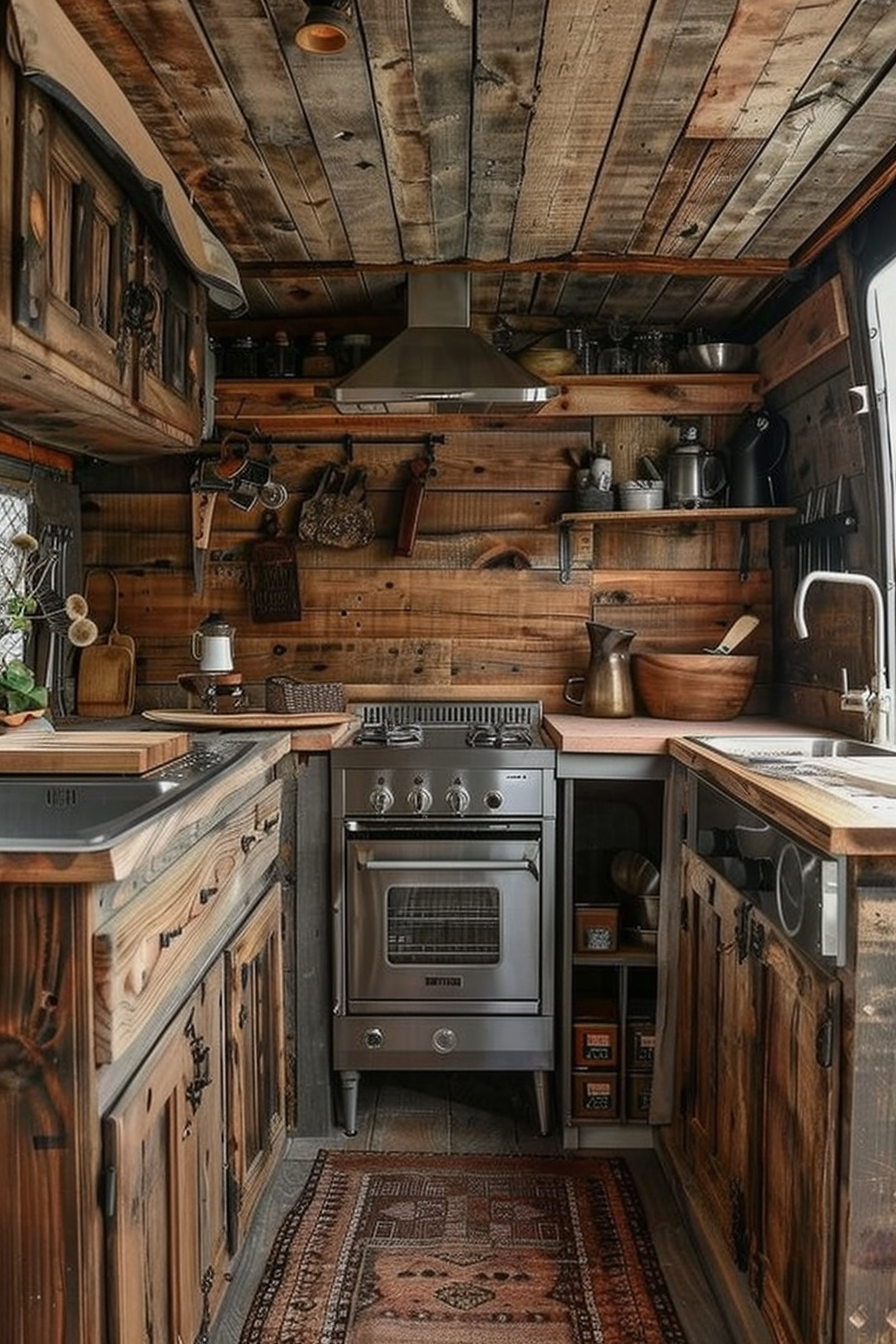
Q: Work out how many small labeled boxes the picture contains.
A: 5